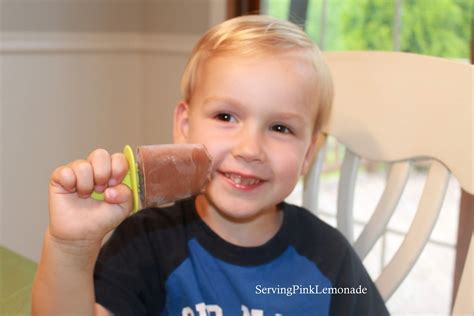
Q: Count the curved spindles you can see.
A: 4